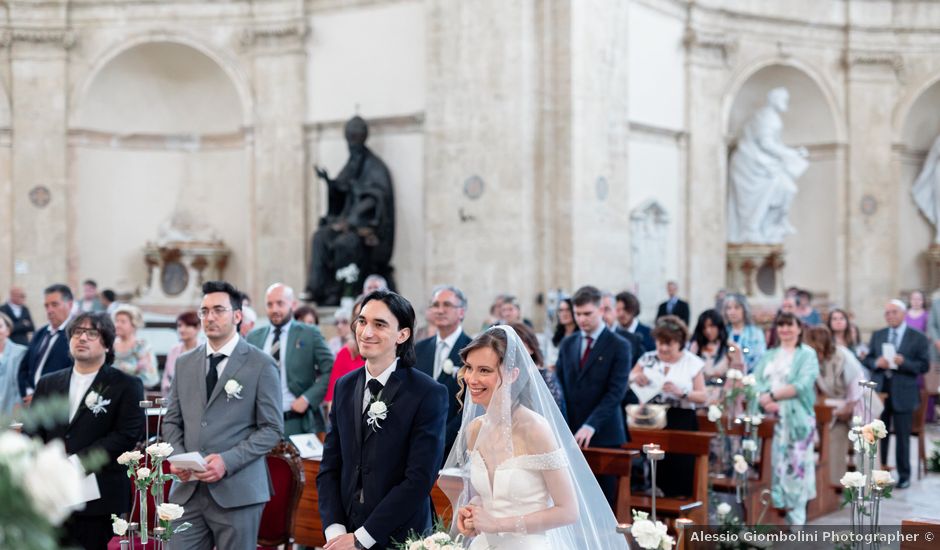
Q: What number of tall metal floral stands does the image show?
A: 4